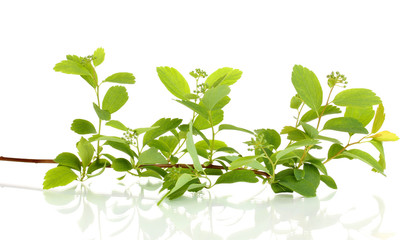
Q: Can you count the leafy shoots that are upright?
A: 3